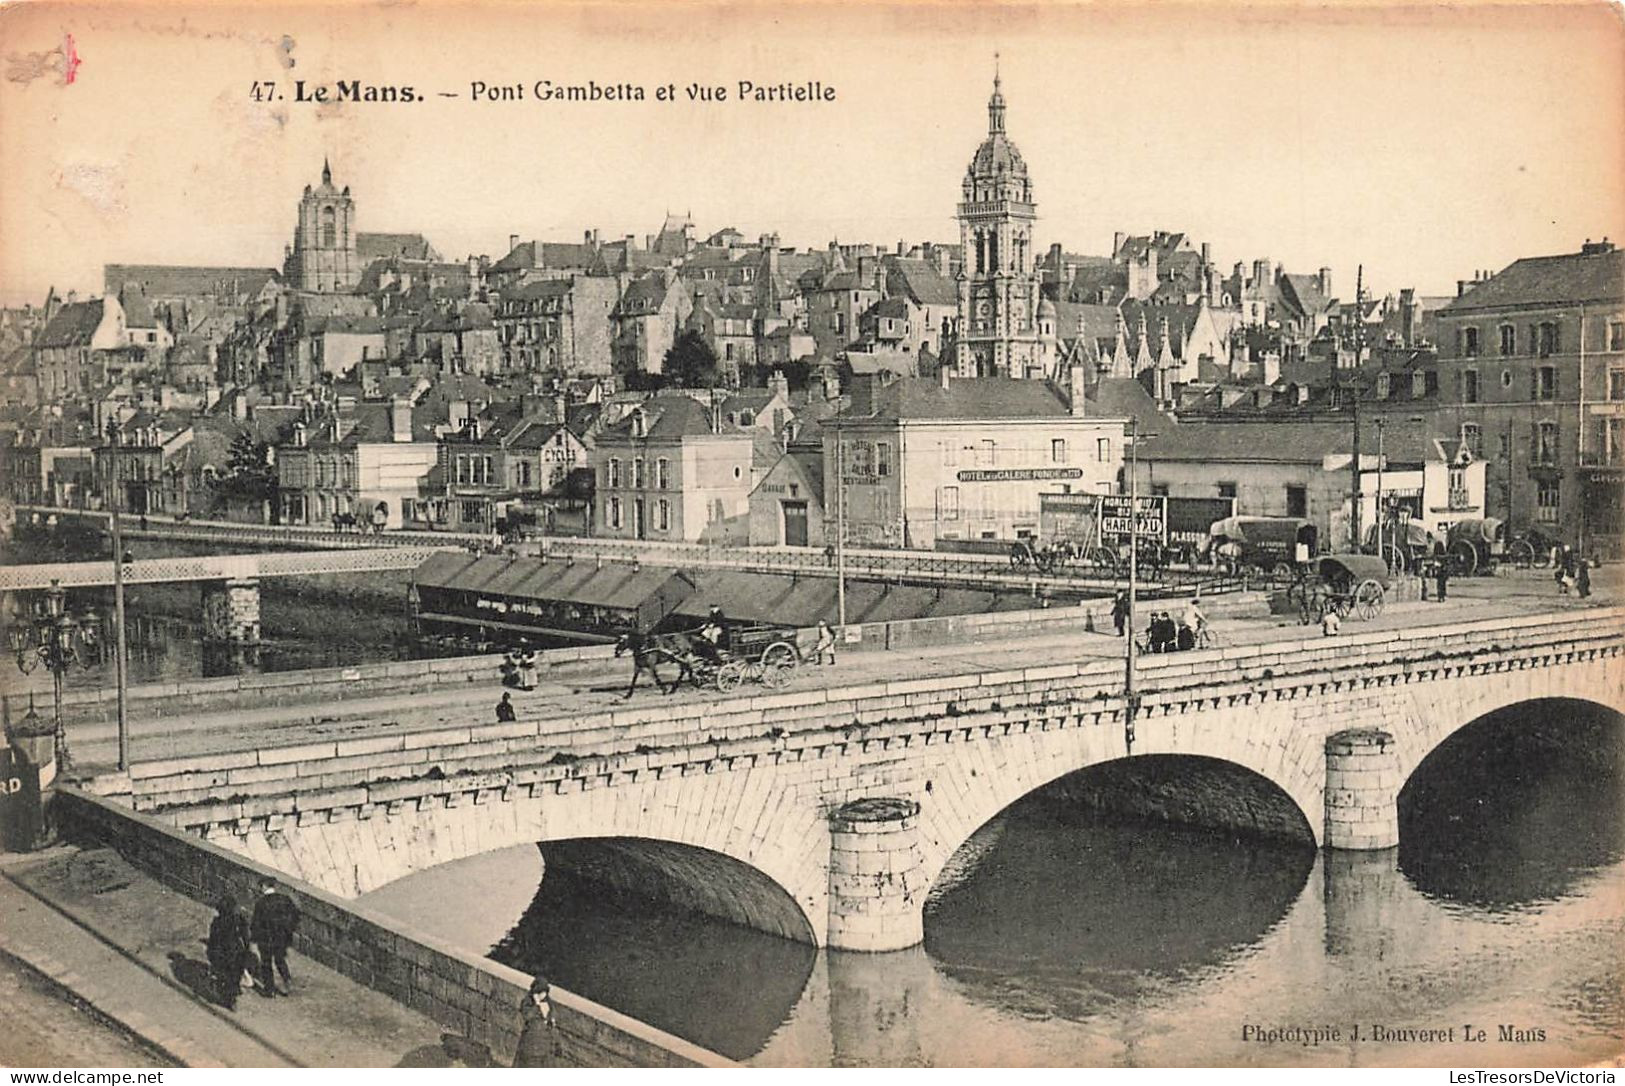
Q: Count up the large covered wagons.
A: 4